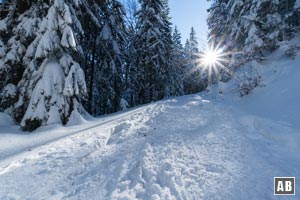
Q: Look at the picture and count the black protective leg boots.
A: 0